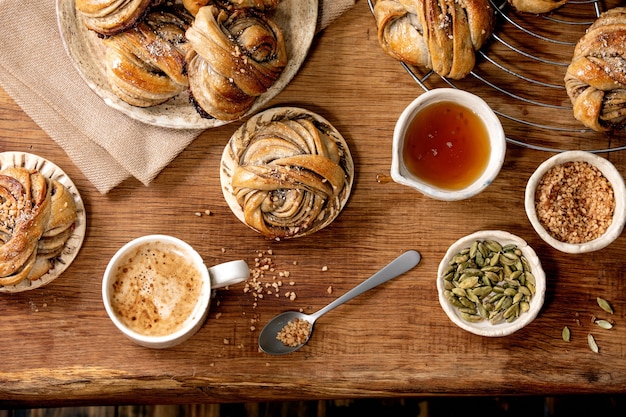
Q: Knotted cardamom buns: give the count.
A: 9